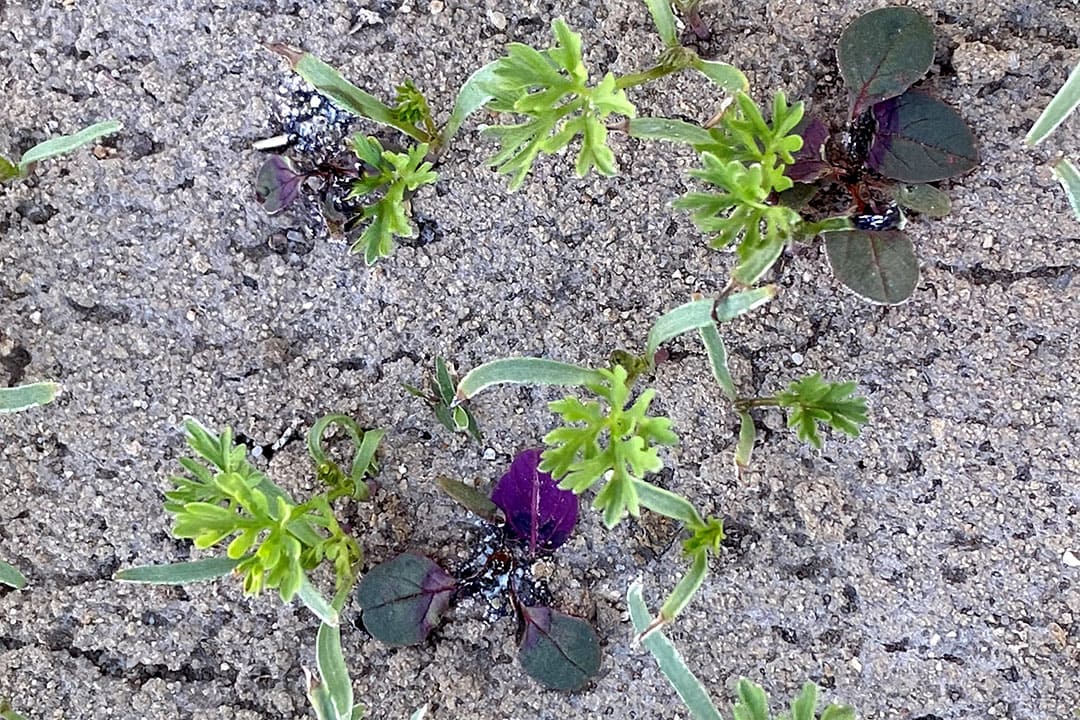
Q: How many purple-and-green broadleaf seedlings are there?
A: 3